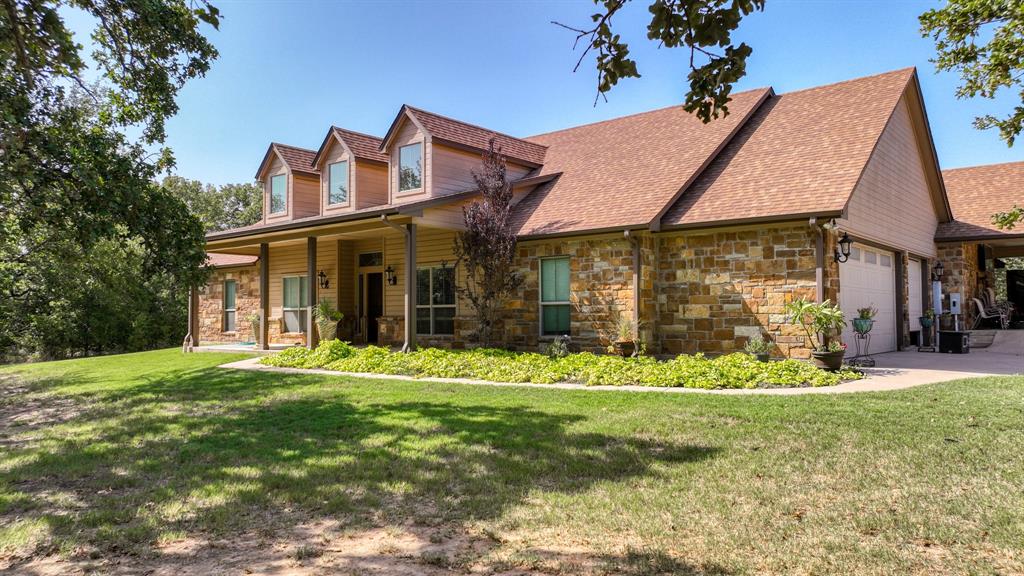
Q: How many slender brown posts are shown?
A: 4